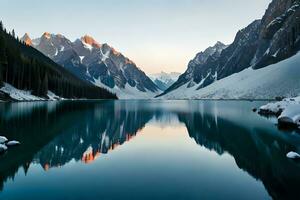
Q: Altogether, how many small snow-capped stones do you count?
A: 4